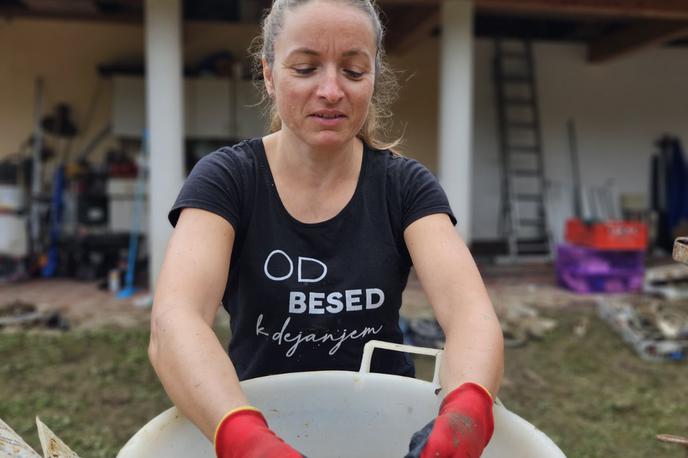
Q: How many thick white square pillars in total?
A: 2